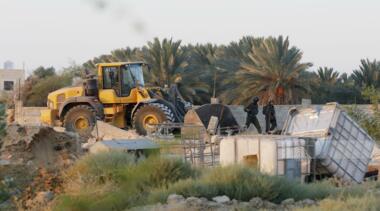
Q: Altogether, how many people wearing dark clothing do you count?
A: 2